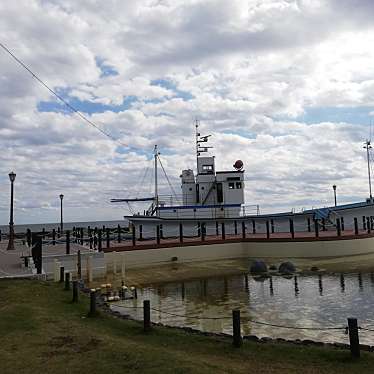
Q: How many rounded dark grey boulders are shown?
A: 2